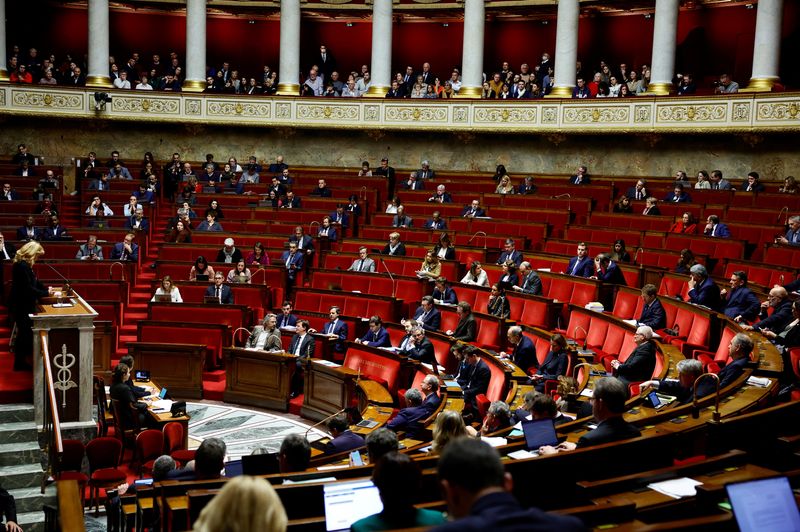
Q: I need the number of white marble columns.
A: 9